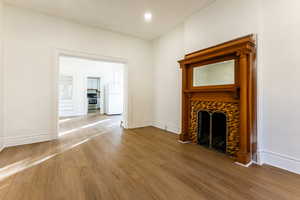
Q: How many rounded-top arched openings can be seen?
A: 2